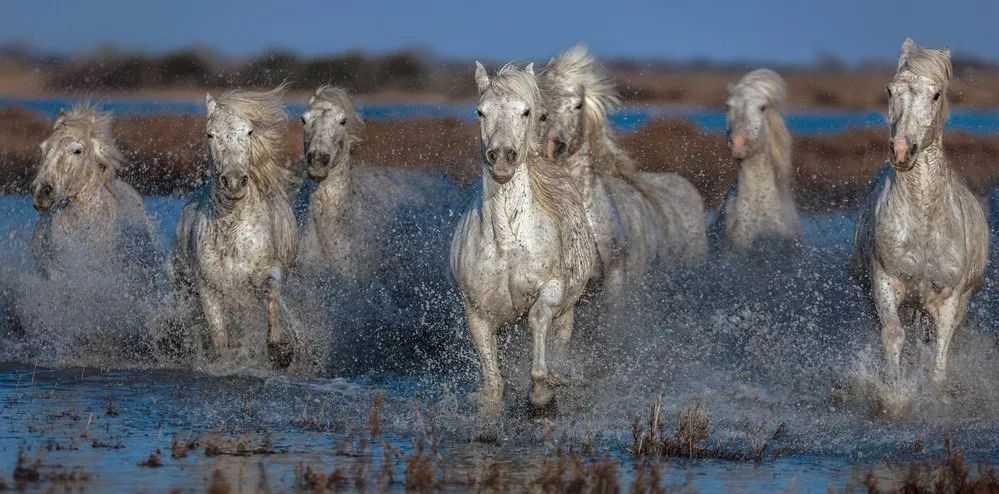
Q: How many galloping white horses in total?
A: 7